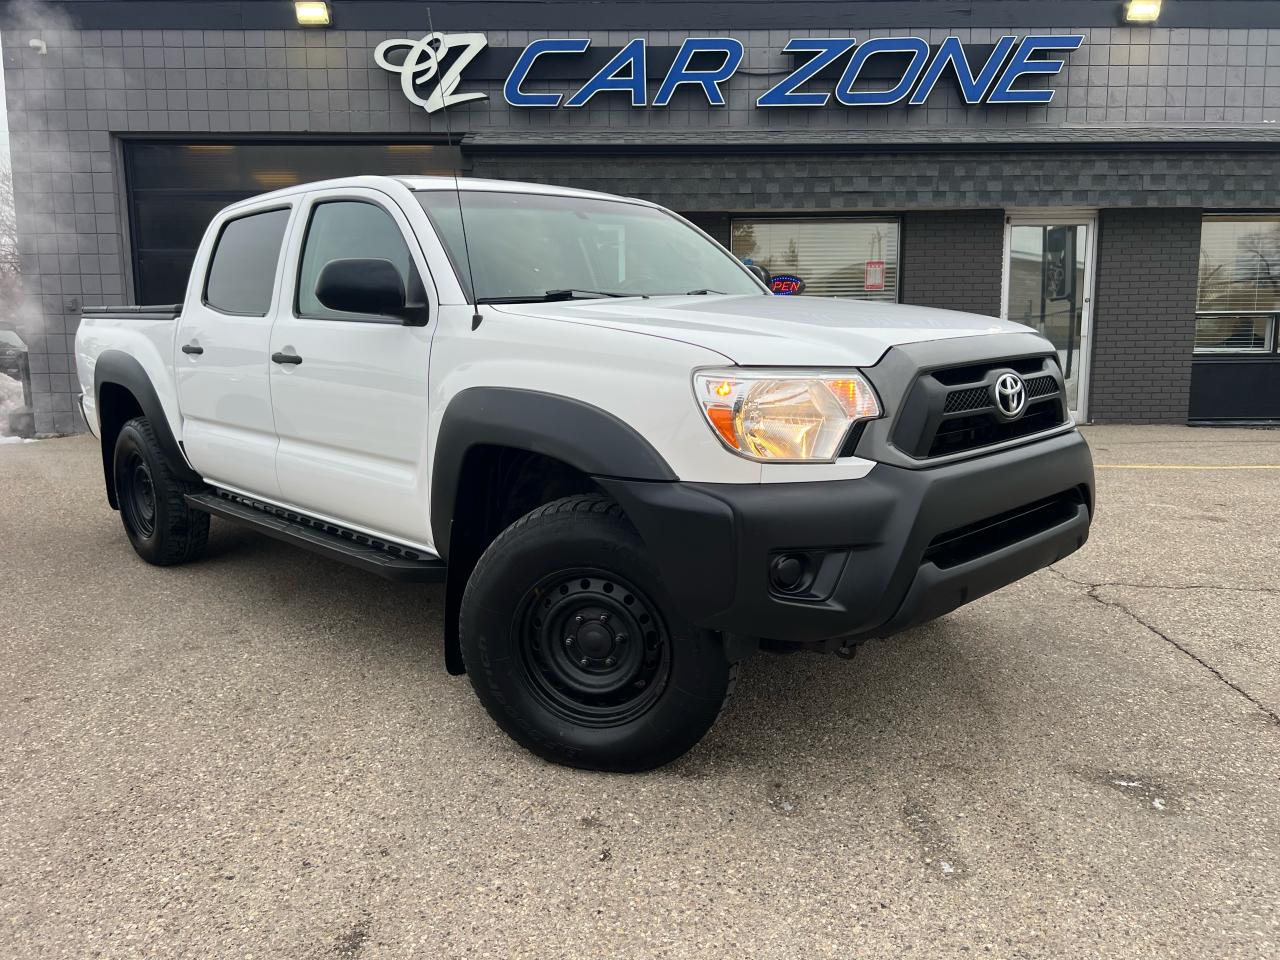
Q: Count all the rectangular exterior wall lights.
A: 2